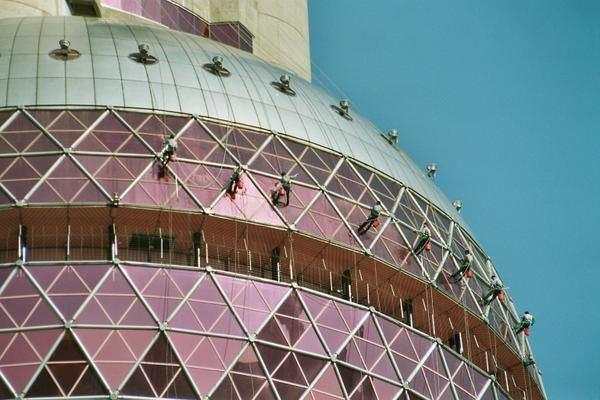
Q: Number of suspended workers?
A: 8